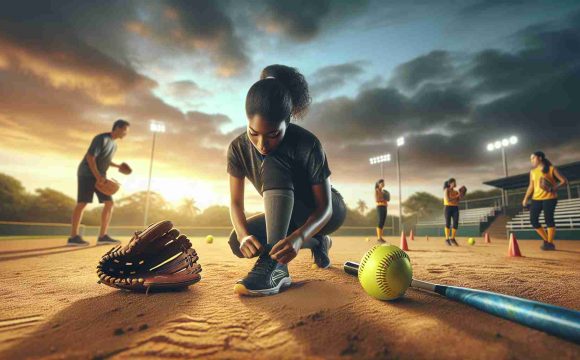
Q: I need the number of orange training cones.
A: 4